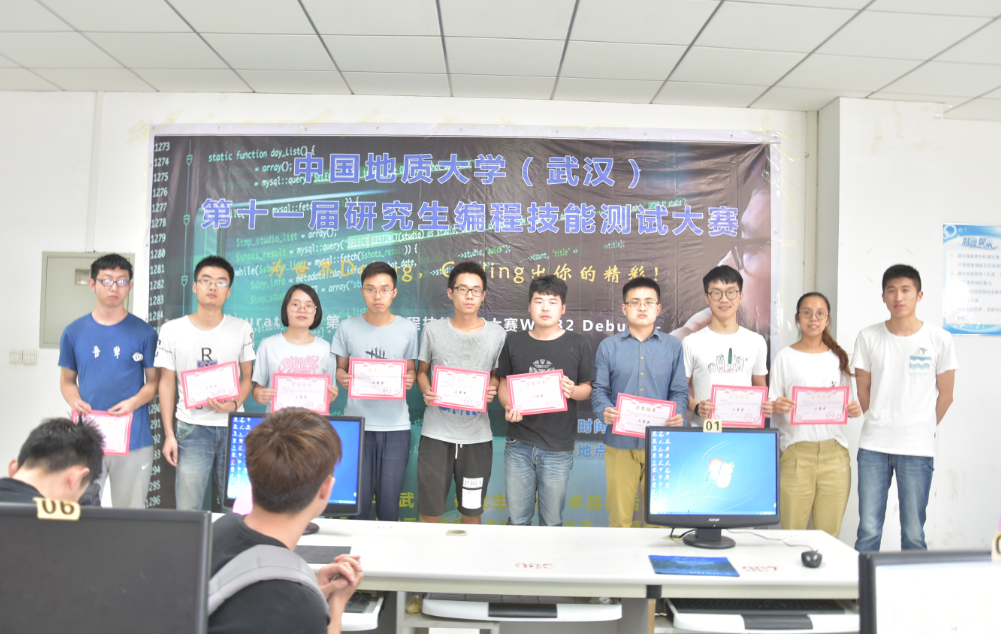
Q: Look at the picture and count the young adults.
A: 12